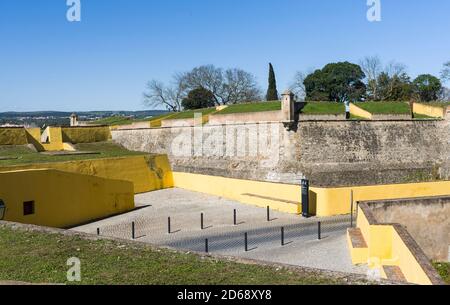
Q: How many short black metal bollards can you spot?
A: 10